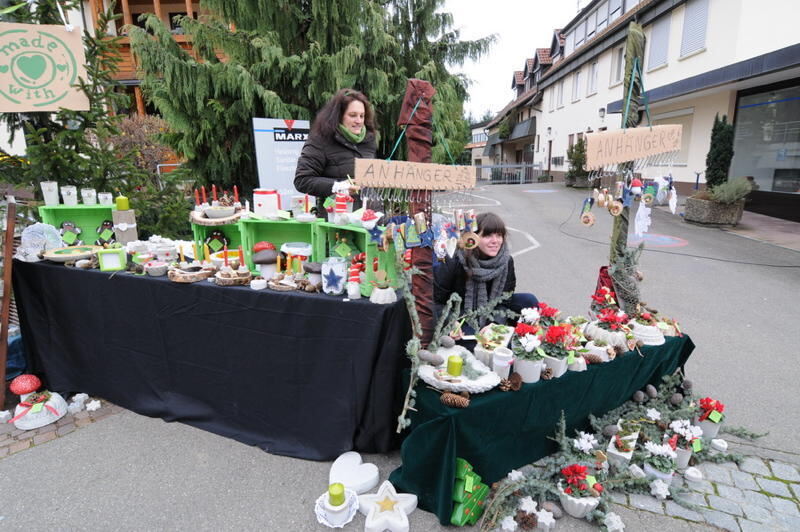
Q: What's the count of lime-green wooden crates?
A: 4